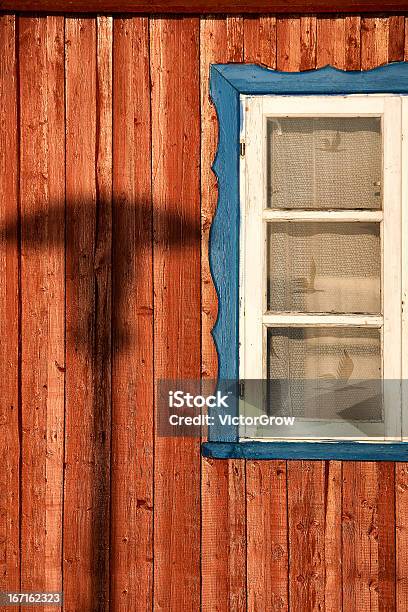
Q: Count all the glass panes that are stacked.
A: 3